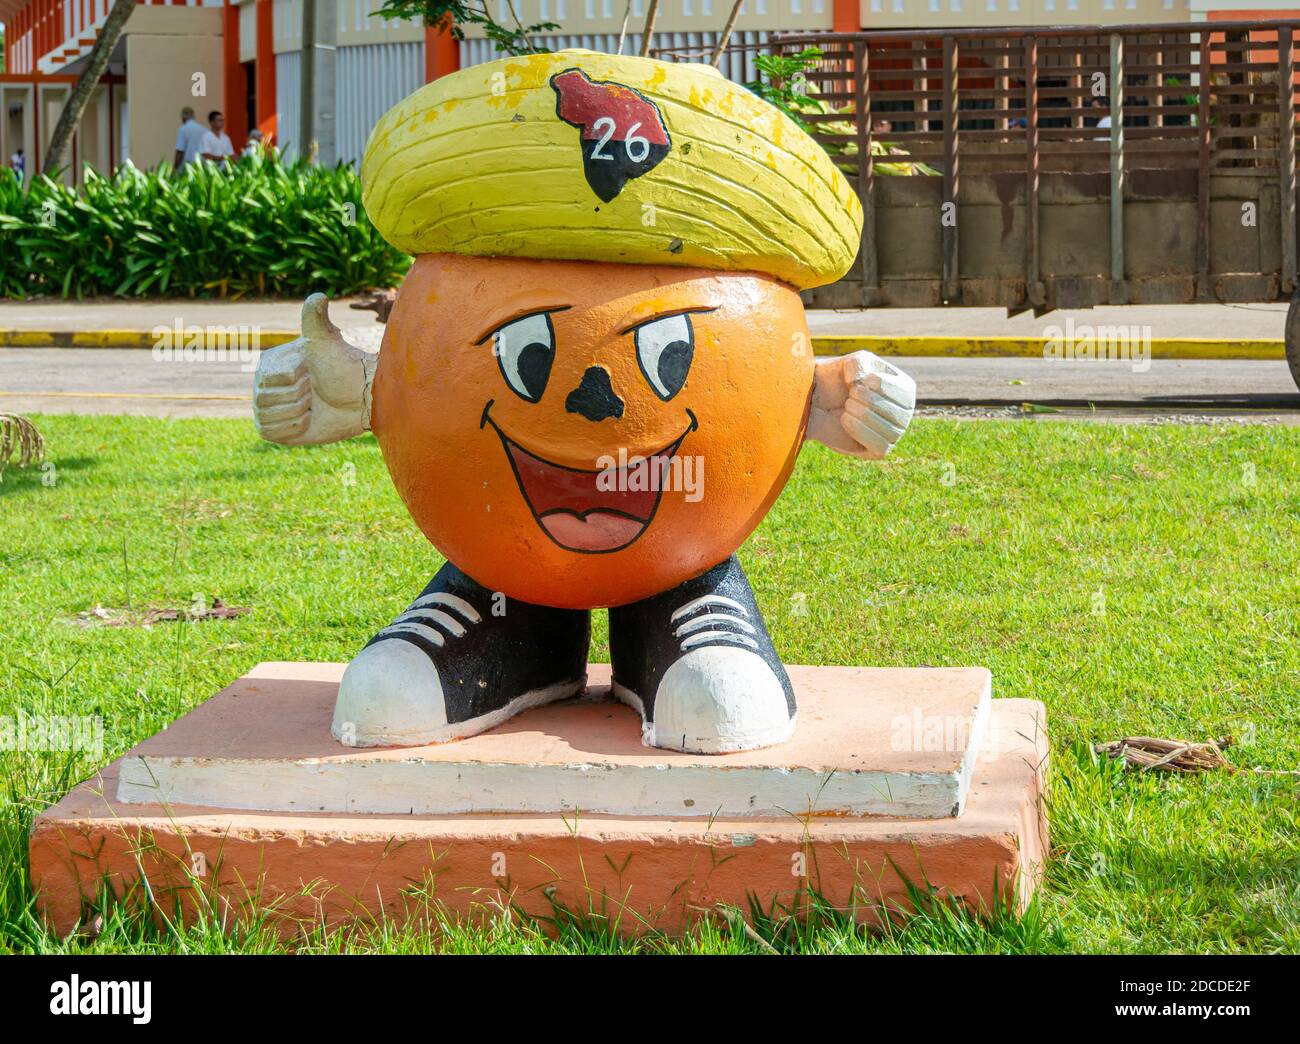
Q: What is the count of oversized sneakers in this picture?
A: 2